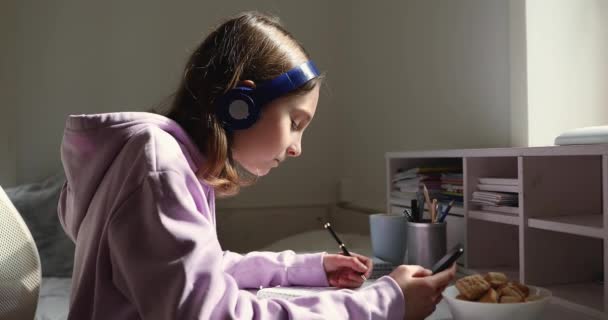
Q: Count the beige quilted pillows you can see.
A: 0